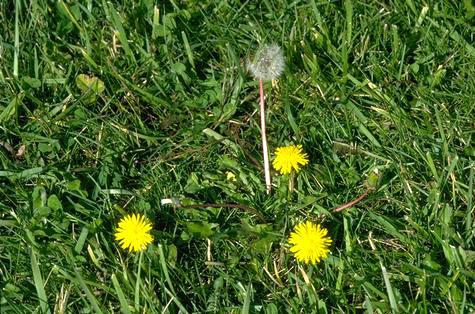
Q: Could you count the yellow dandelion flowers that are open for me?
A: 3